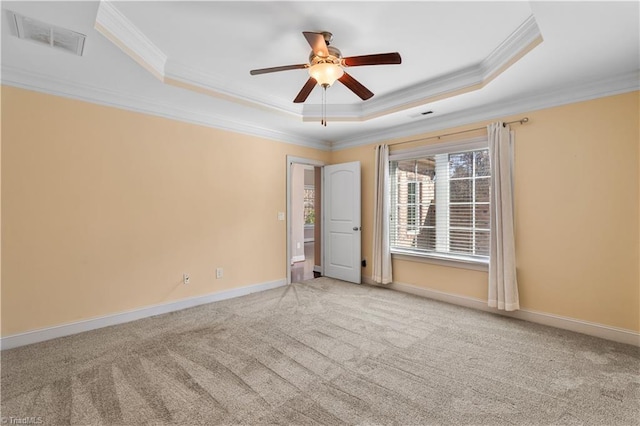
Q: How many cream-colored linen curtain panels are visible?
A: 2